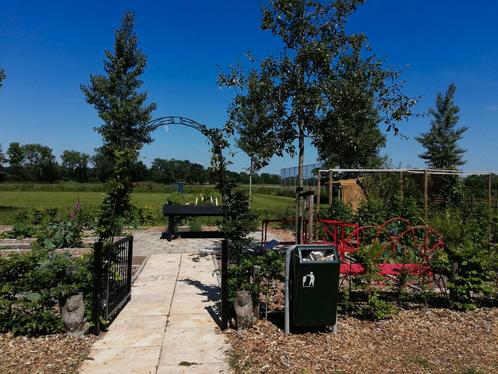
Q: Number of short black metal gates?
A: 2